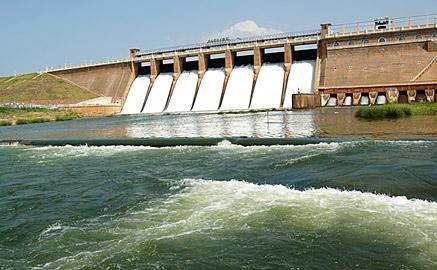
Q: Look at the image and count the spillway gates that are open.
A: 7